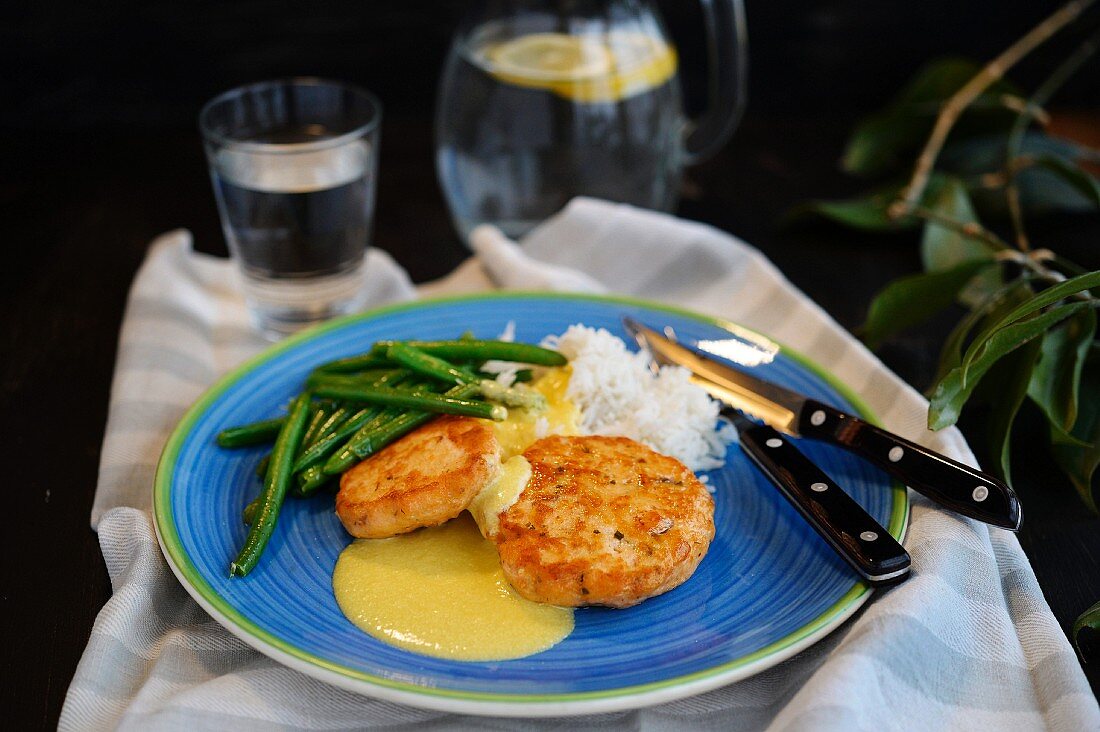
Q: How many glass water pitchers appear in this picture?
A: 1